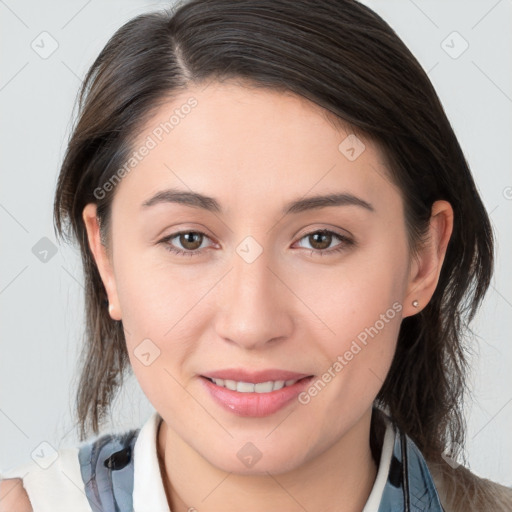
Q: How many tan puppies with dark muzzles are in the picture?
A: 0